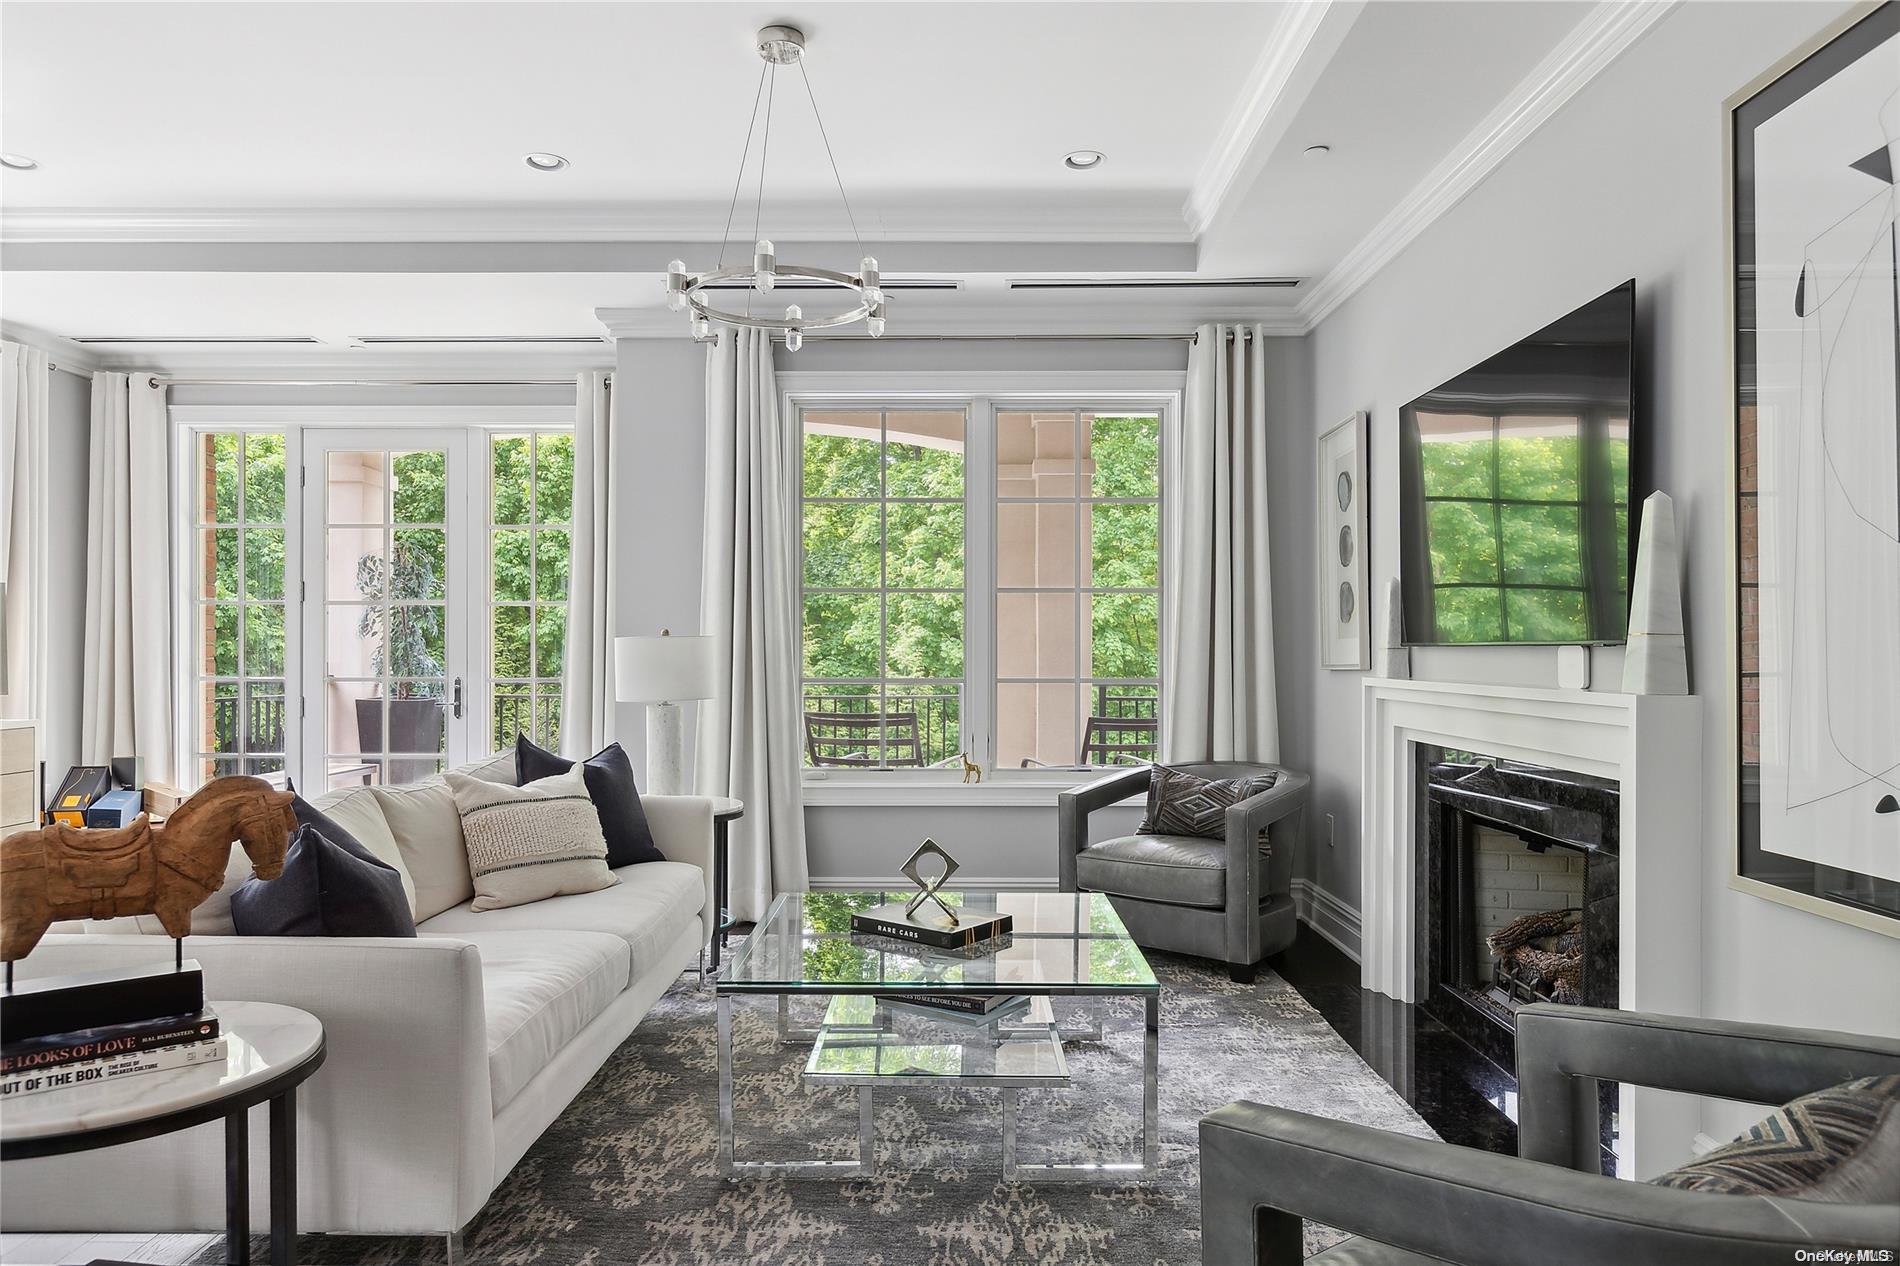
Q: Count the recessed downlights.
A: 3